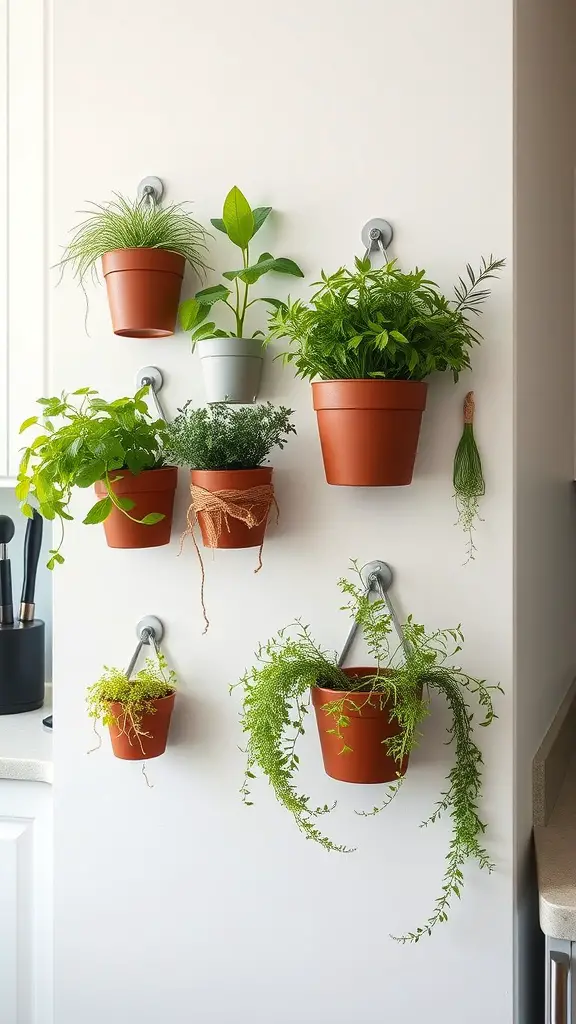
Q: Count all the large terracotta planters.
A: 2